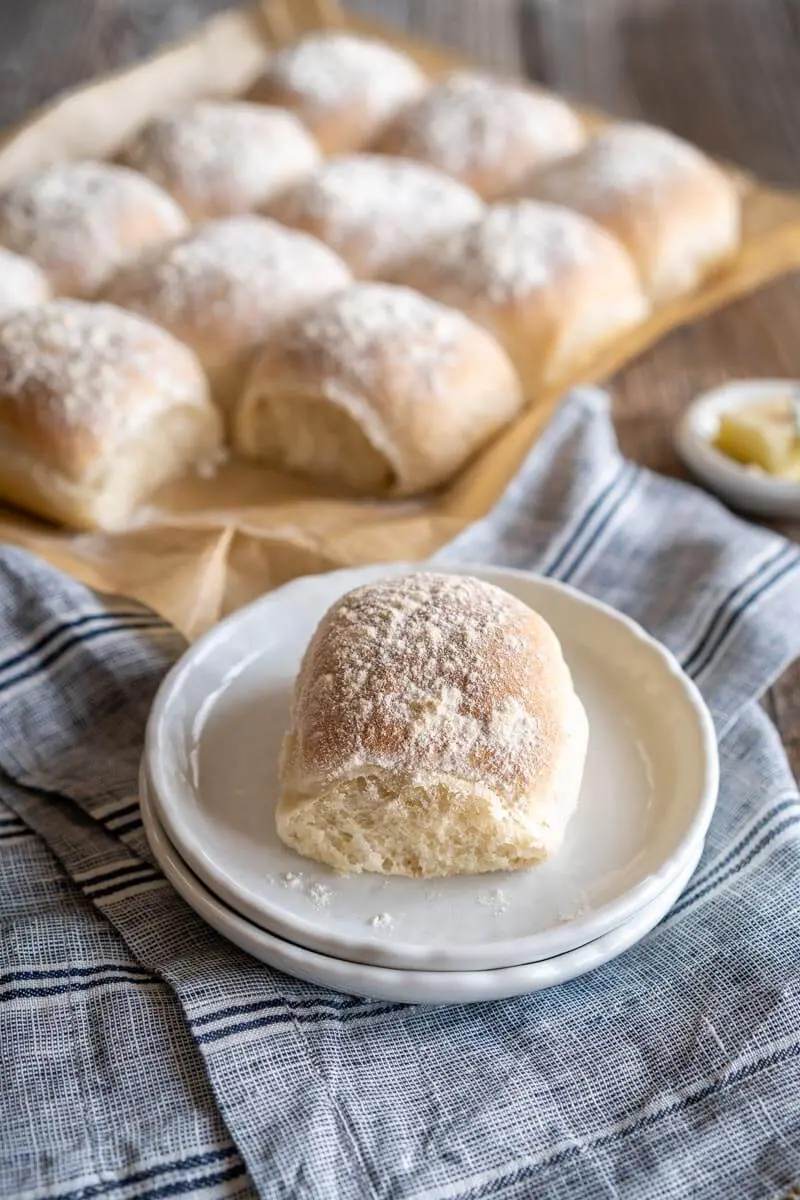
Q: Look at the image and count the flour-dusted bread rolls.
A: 12